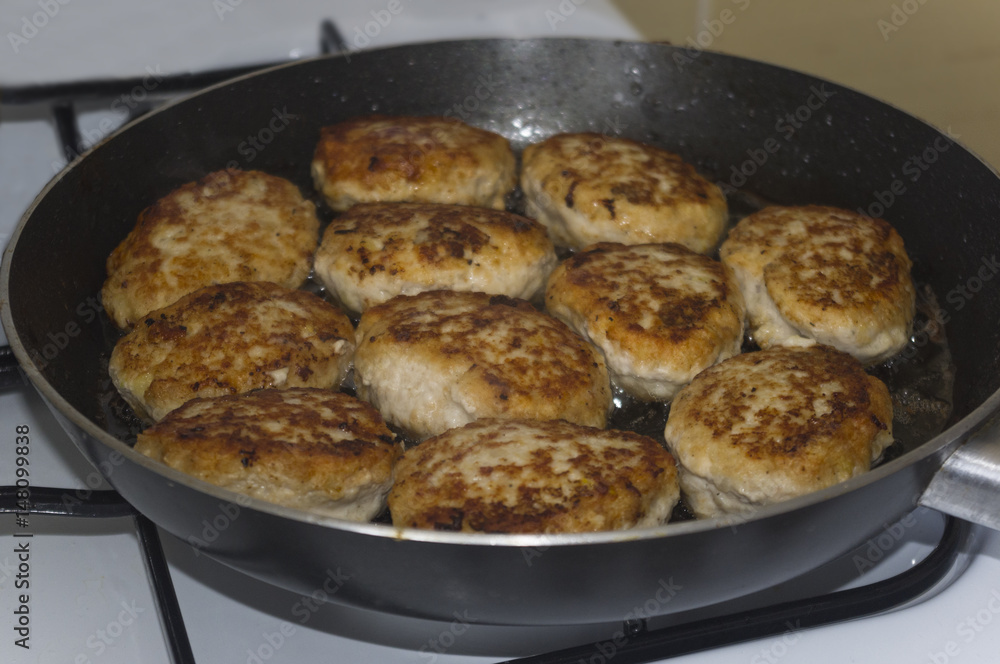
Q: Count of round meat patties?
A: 11